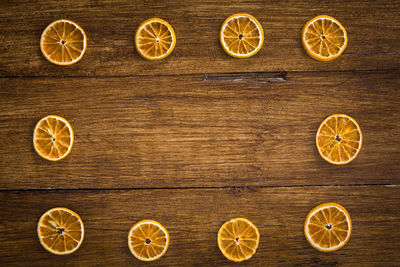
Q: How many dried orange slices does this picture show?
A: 10